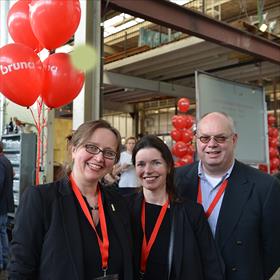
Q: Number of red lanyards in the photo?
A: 3